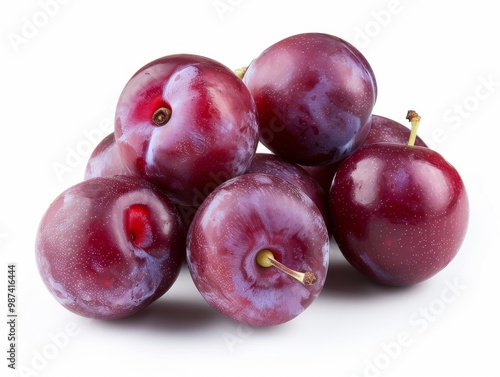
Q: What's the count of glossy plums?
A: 8